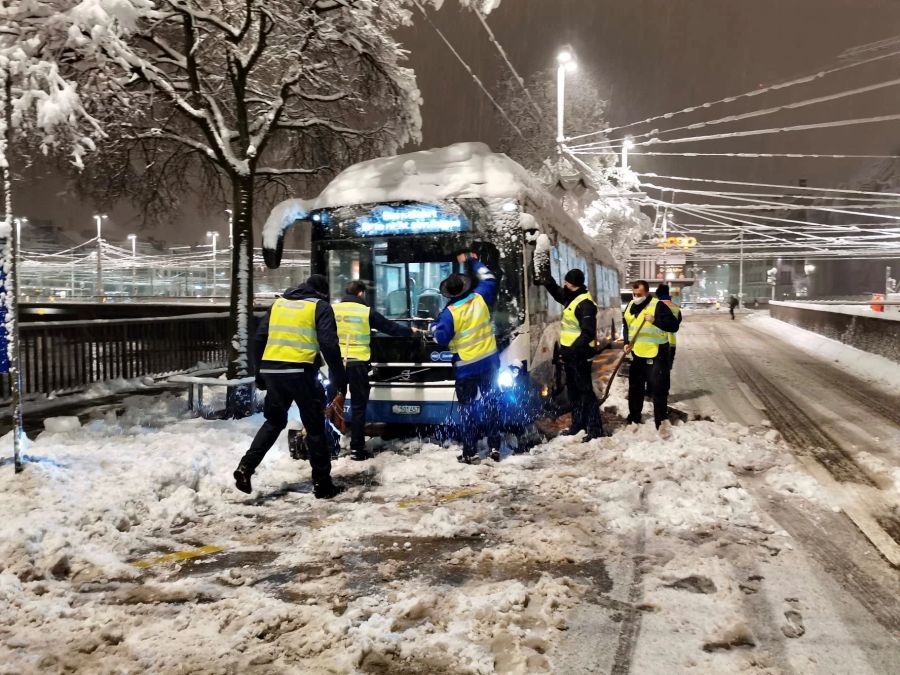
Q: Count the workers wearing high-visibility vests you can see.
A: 6